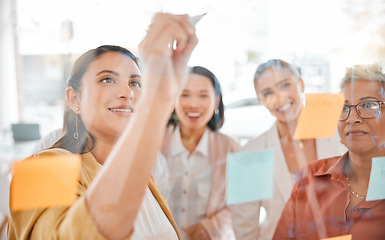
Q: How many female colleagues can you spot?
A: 4